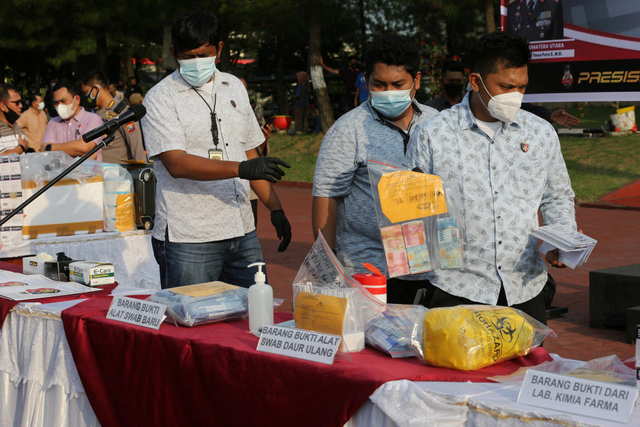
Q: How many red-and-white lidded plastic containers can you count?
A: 1